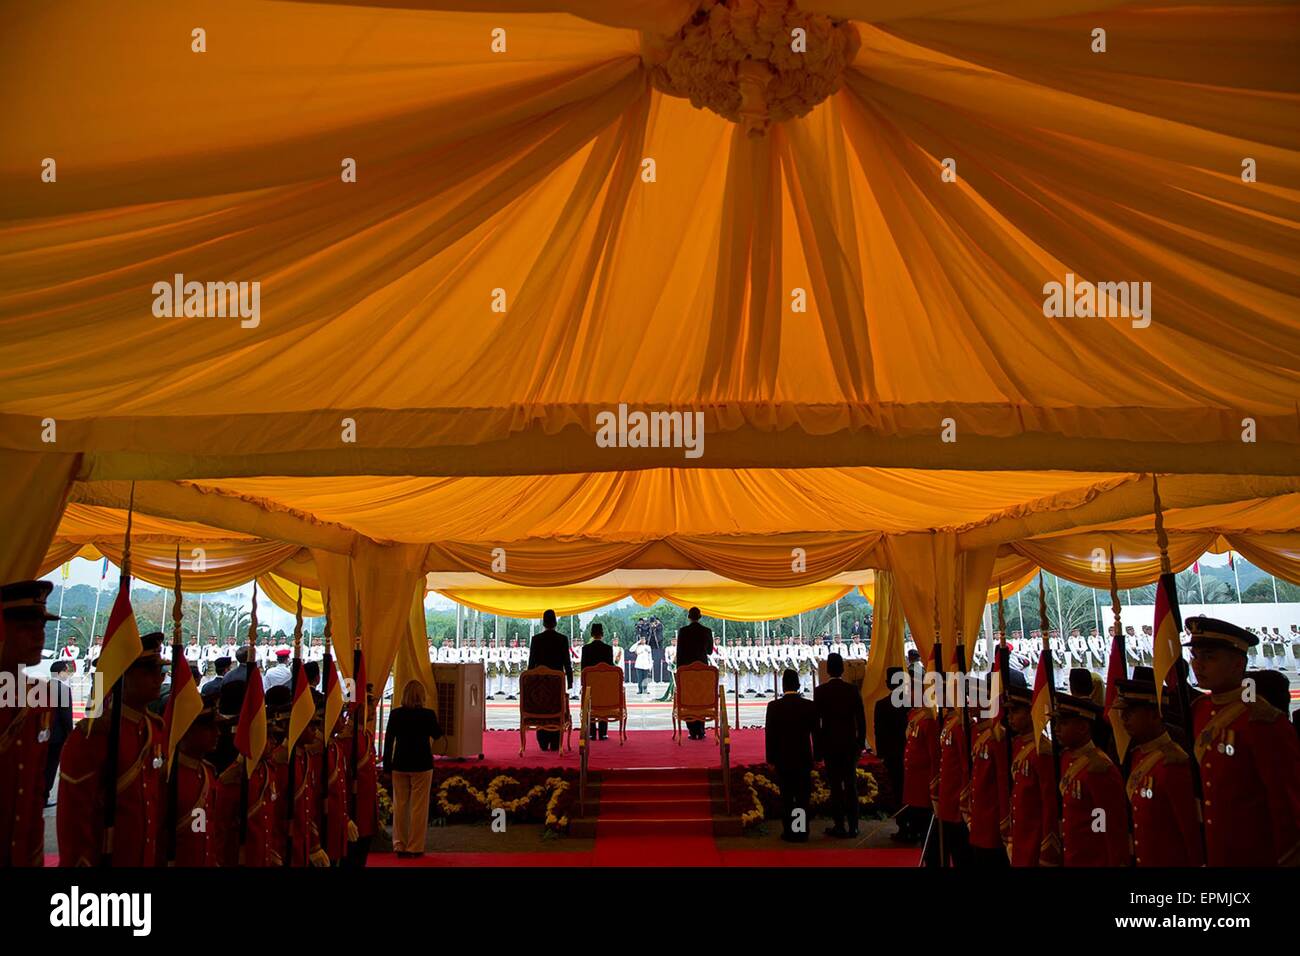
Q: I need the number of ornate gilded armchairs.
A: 3